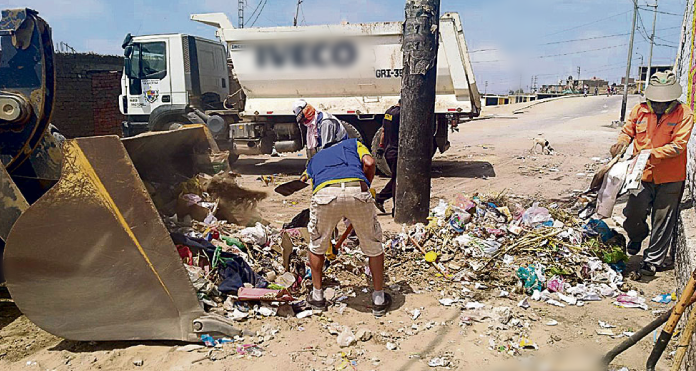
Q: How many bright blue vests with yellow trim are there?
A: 1